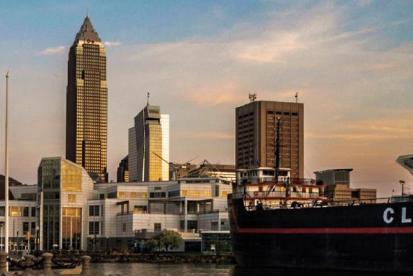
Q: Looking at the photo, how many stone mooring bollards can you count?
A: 3